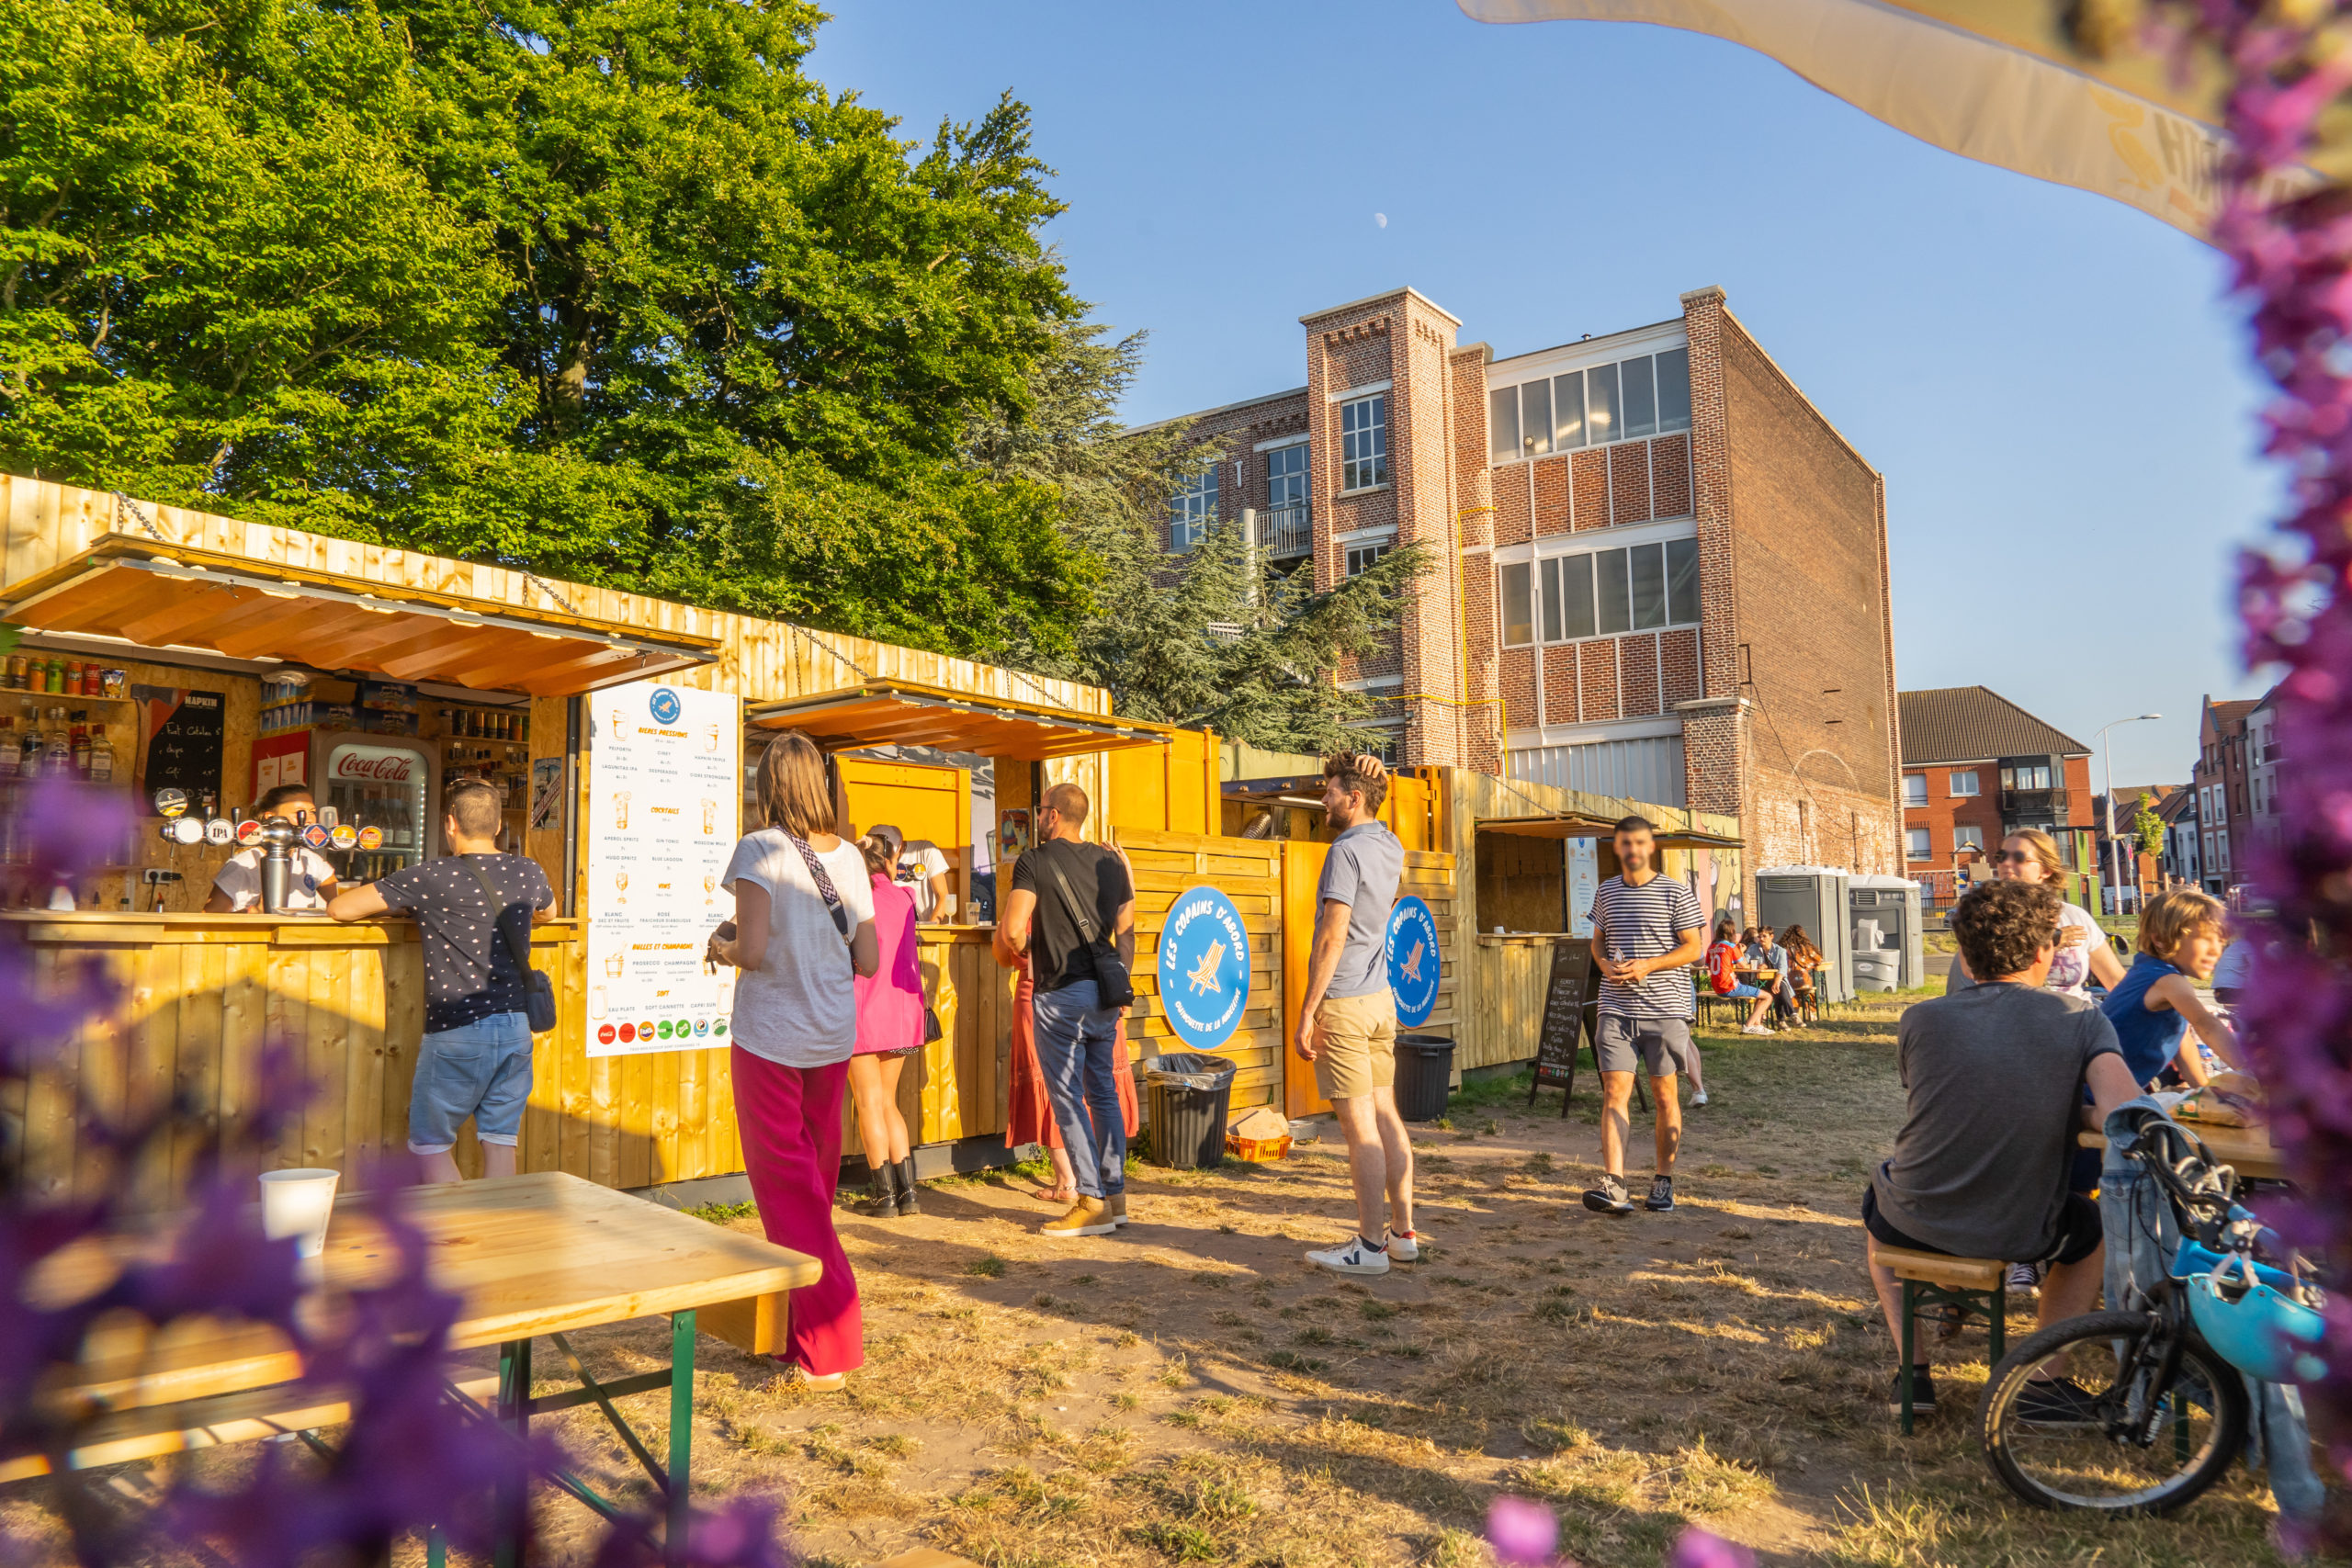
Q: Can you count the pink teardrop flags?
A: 0